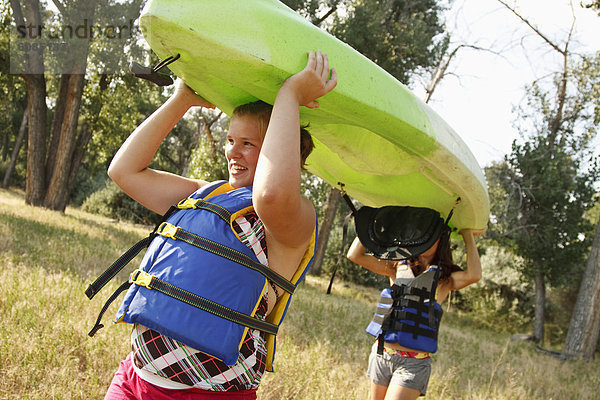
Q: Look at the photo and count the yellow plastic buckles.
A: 3